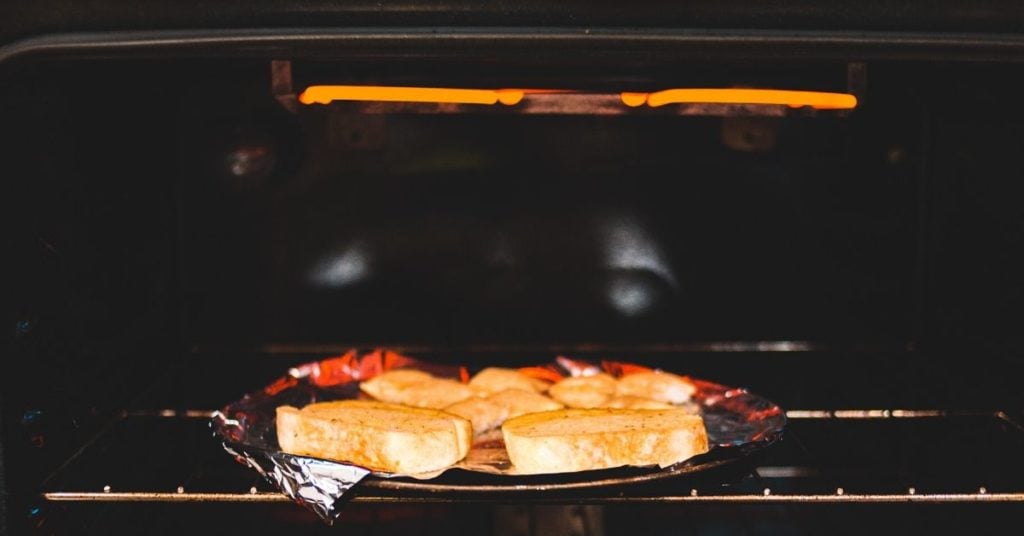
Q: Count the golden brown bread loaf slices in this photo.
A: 2